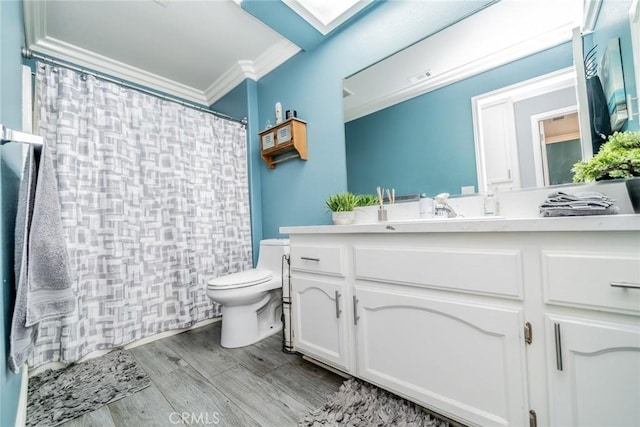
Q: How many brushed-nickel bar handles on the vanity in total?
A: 5